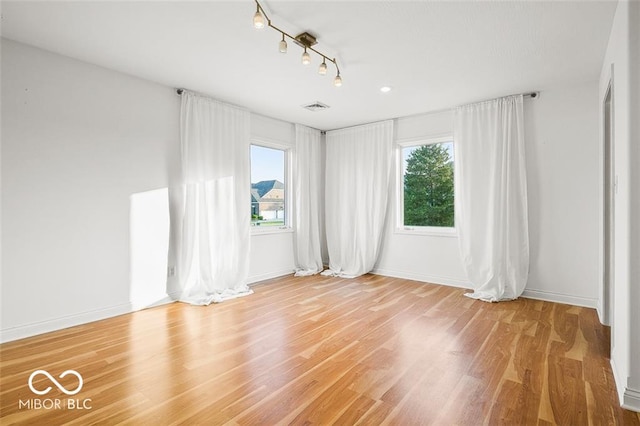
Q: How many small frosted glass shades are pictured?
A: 5